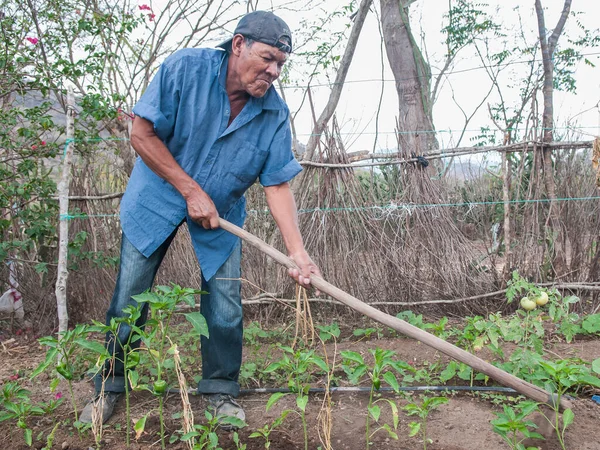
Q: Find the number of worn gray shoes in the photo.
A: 2